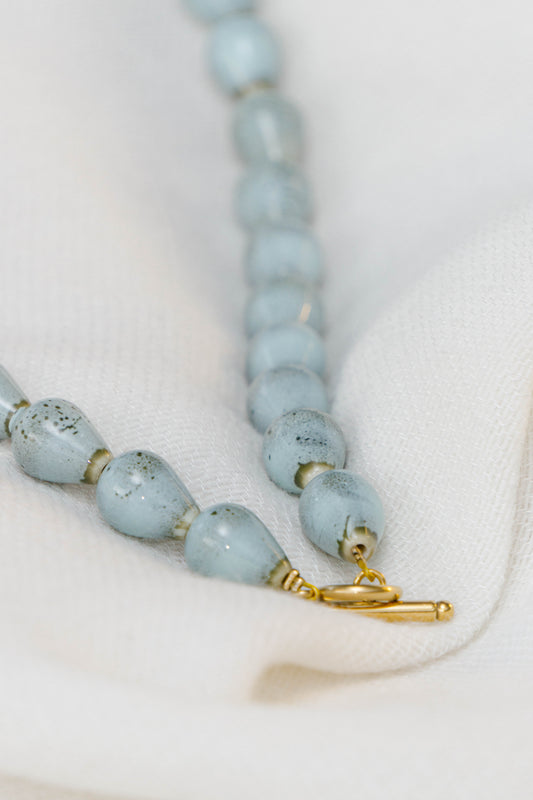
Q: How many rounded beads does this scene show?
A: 14